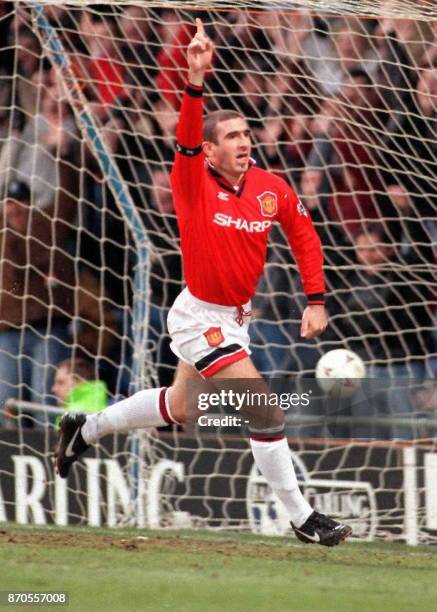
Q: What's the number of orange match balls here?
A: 0